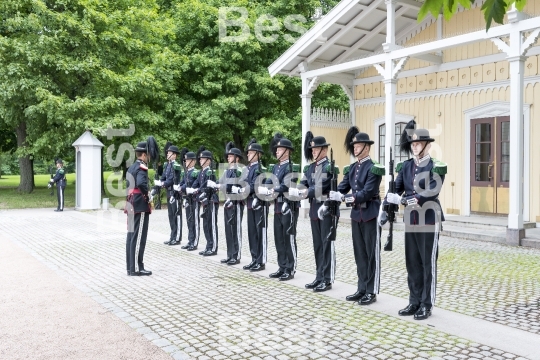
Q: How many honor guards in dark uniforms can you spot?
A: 11